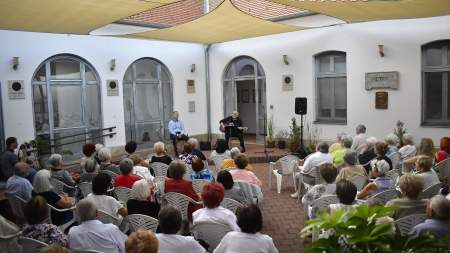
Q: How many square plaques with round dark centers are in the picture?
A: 3